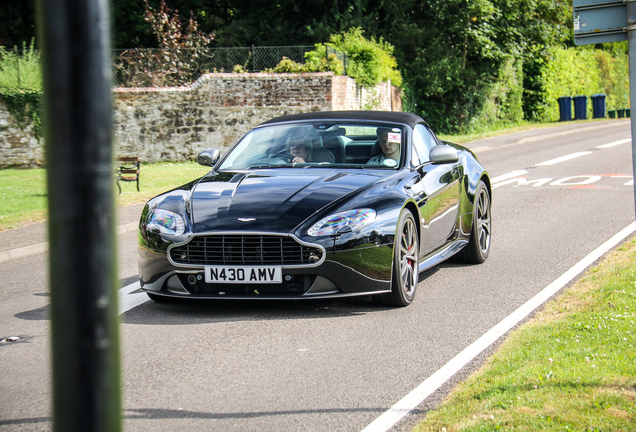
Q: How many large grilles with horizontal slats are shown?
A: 1